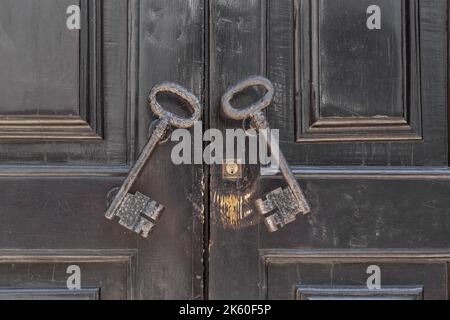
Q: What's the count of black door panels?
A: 4